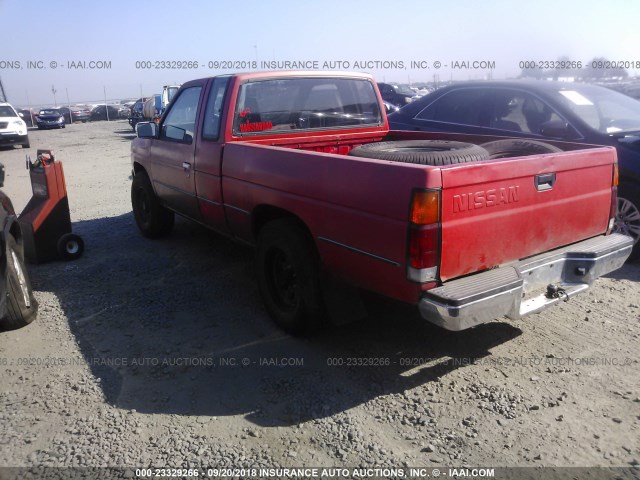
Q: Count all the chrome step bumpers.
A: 1